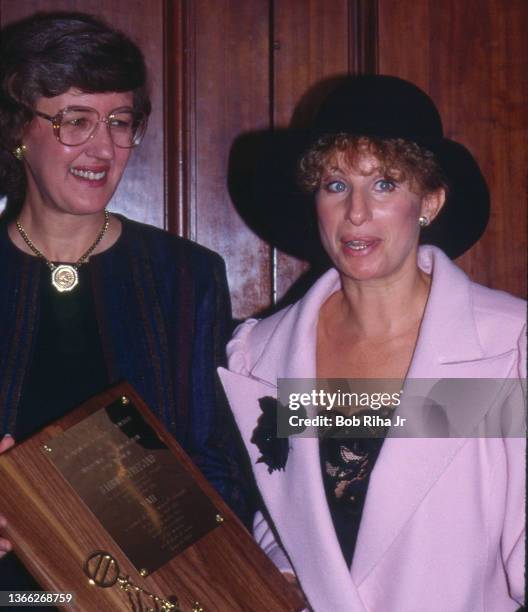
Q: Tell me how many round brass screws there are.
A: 4